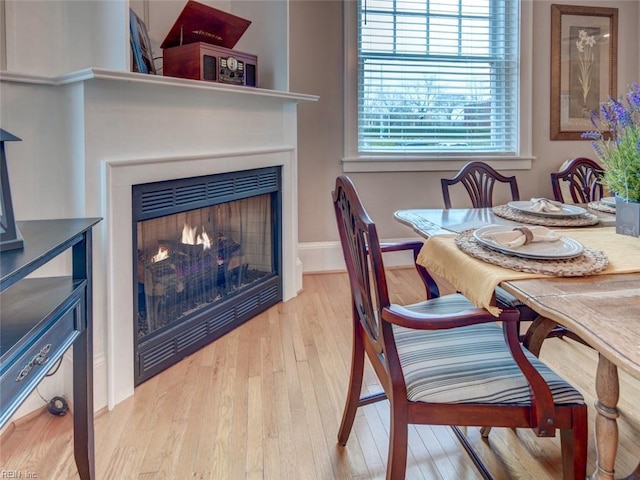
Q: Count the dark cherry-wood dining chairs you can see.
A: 3